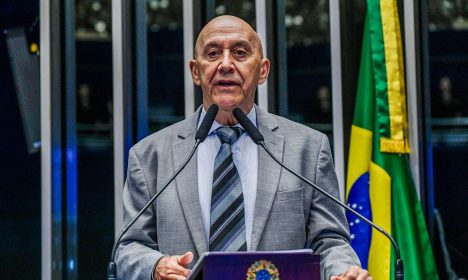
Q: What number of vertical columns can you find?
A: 6